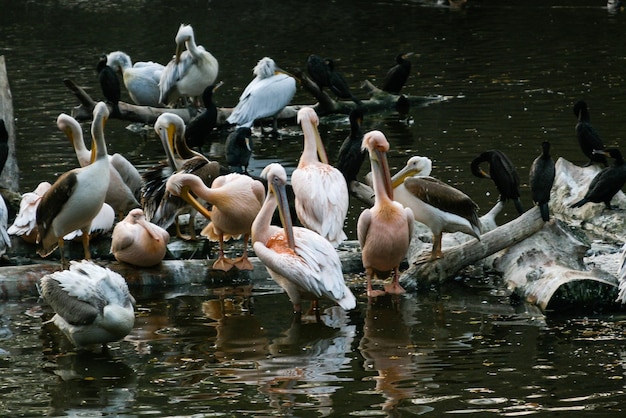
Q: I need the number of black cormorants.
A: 12